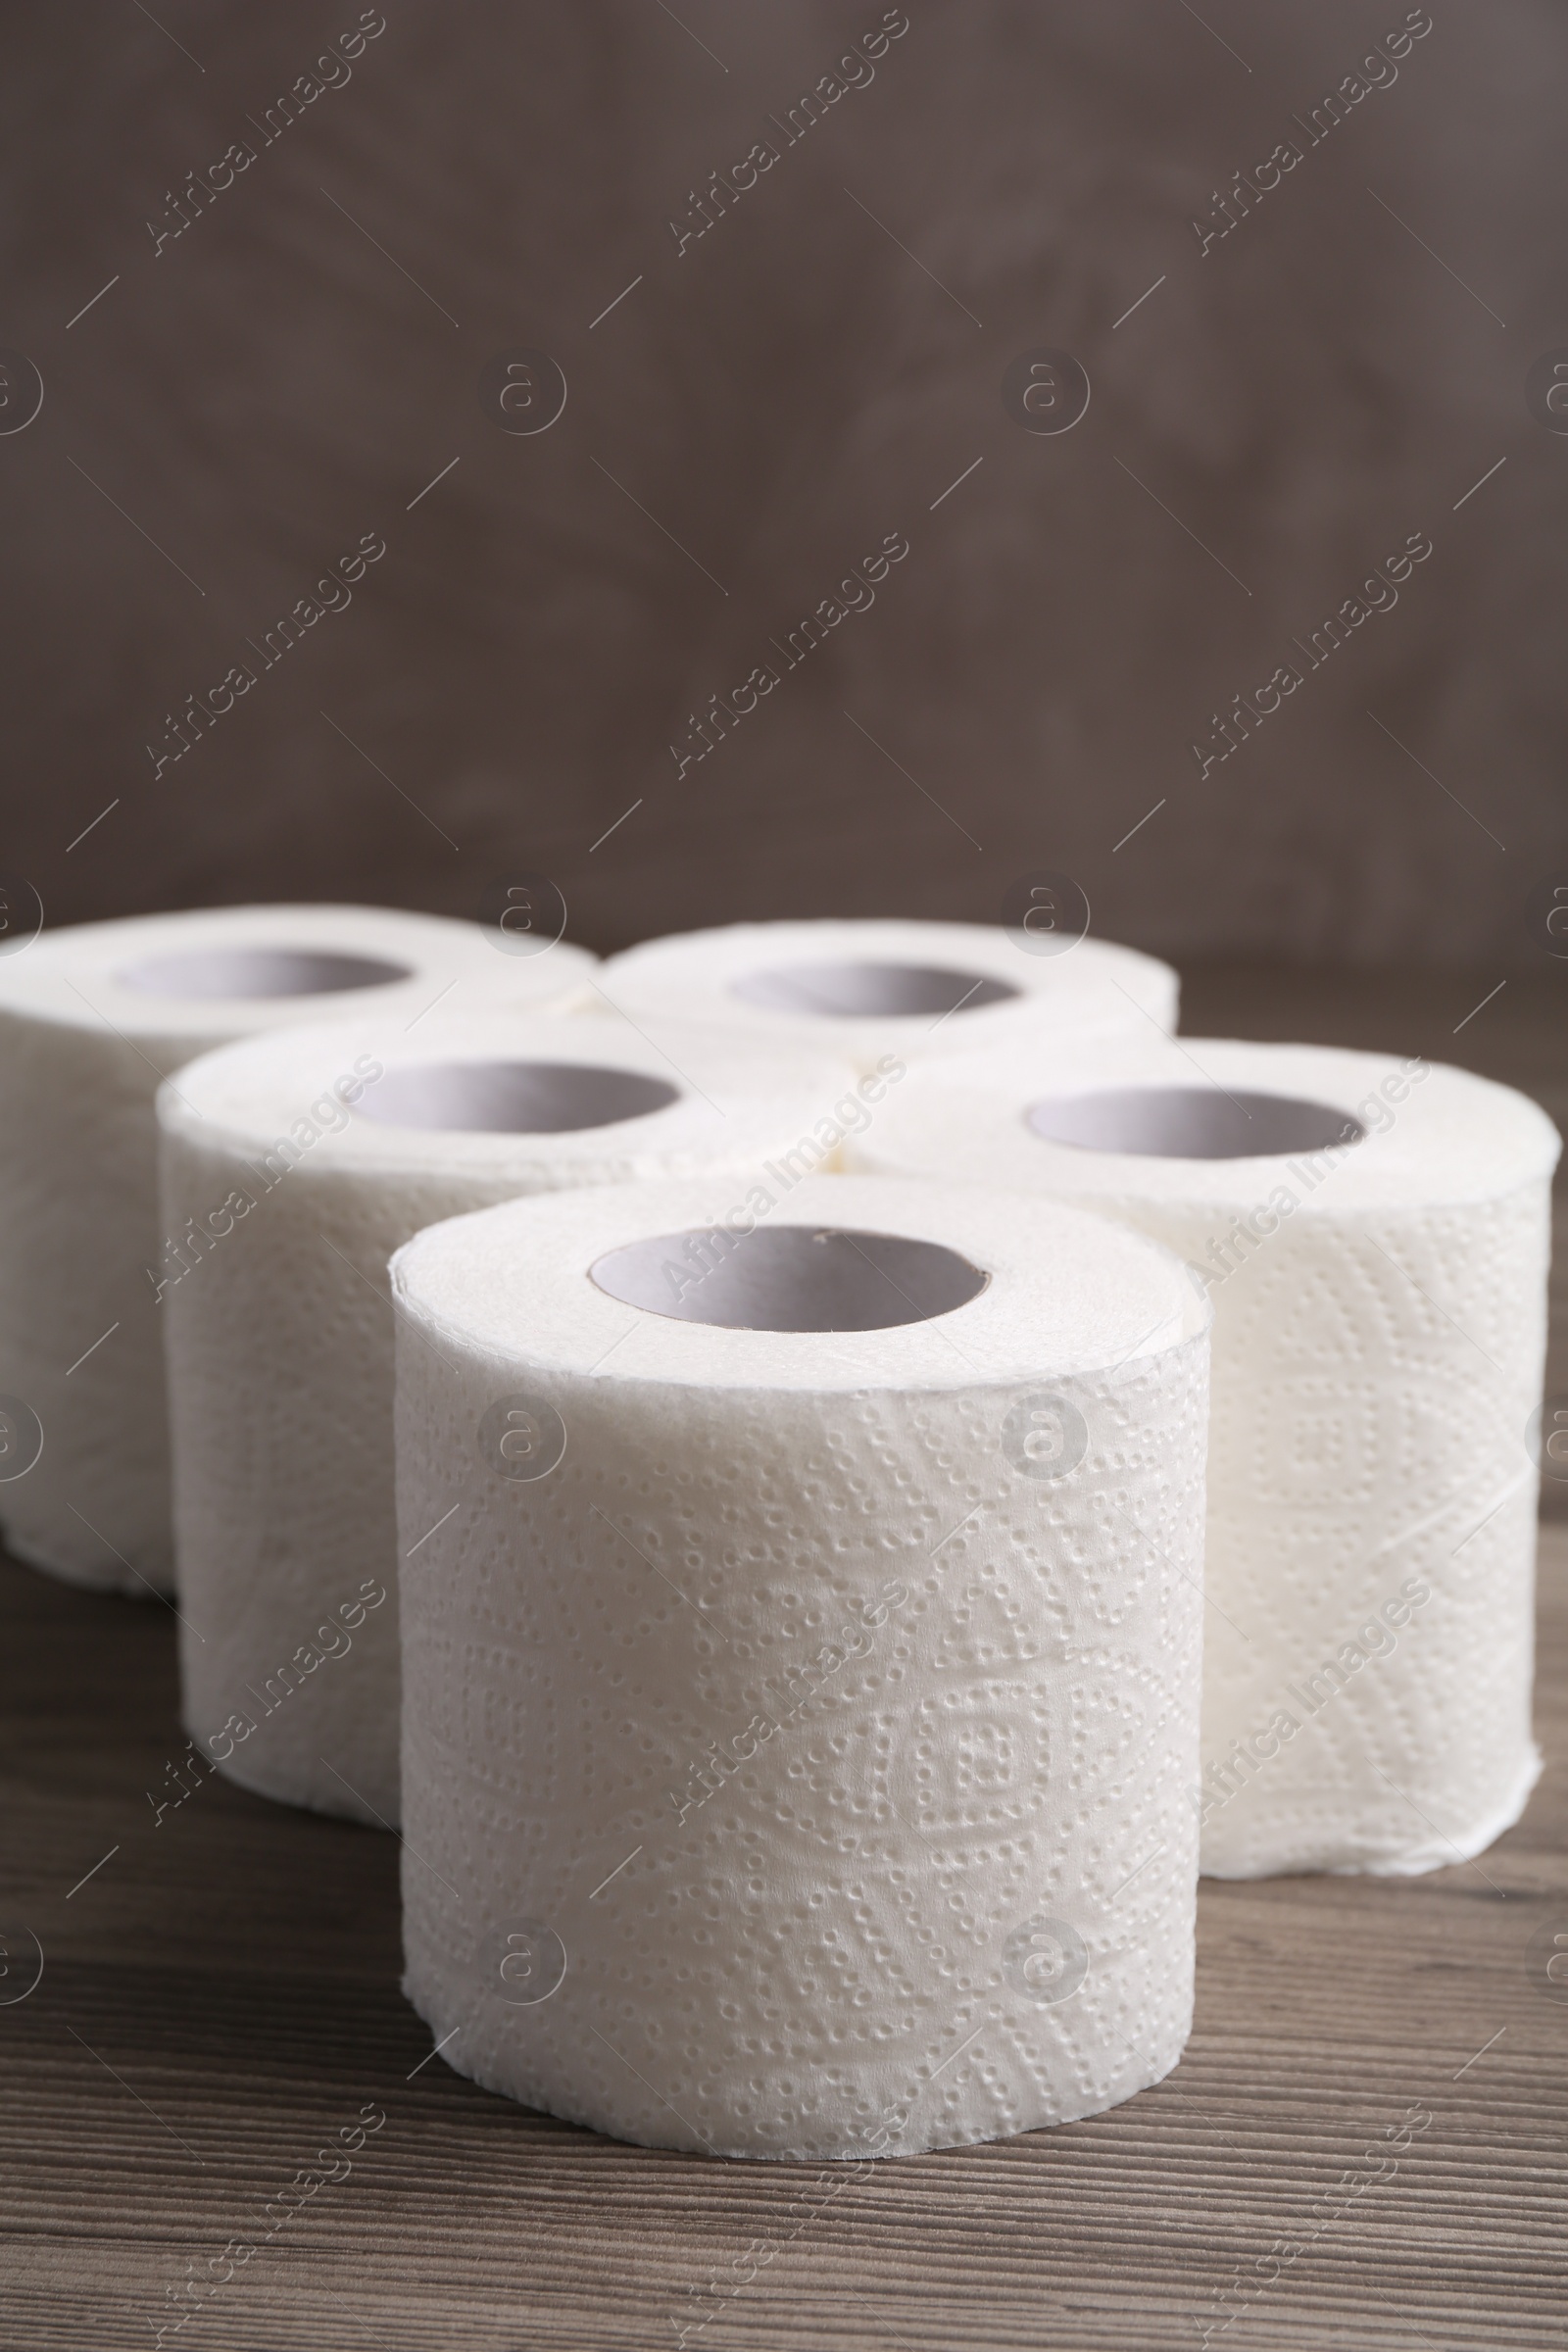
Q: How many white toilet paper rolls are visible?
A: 5